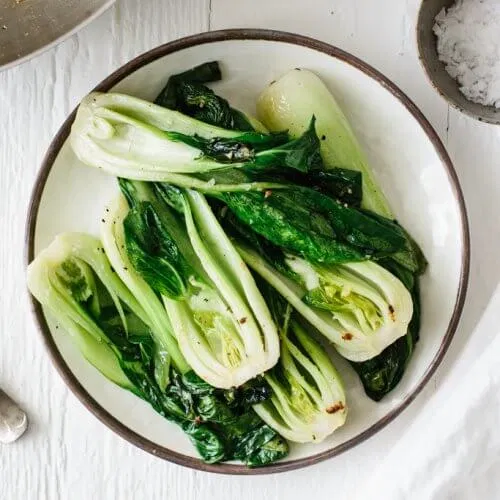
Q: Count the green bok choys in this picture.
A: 6